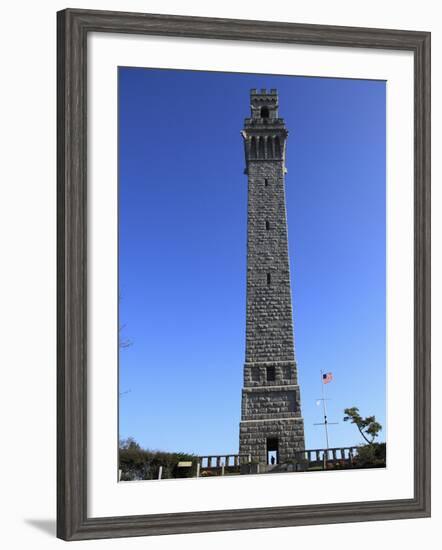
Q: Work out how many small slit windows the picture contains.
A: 3